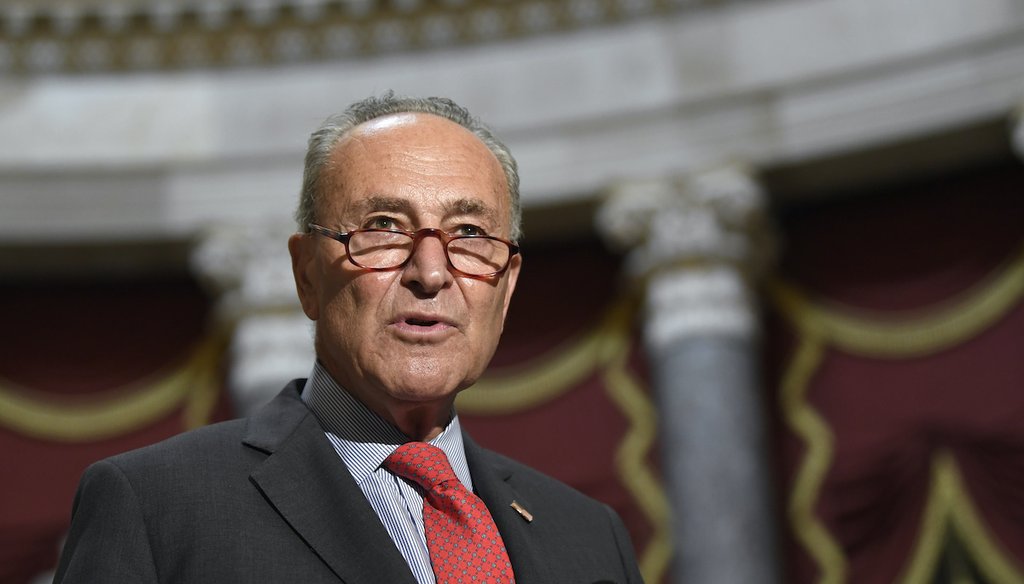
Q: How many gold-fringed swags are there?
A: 3